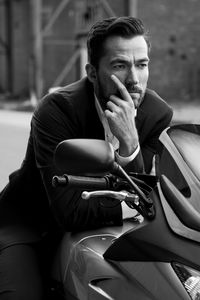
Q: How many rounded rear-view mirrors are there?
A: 1